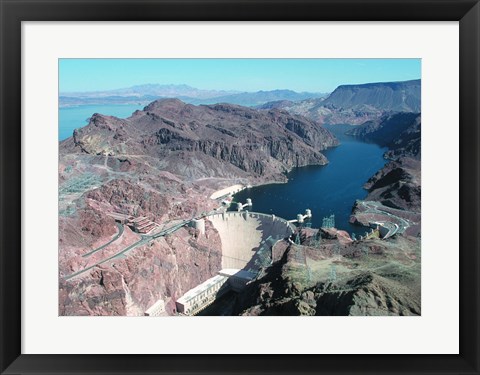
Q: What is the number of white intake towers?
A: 4